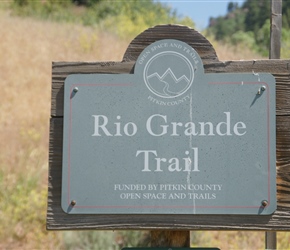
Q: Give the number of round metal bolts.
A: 4